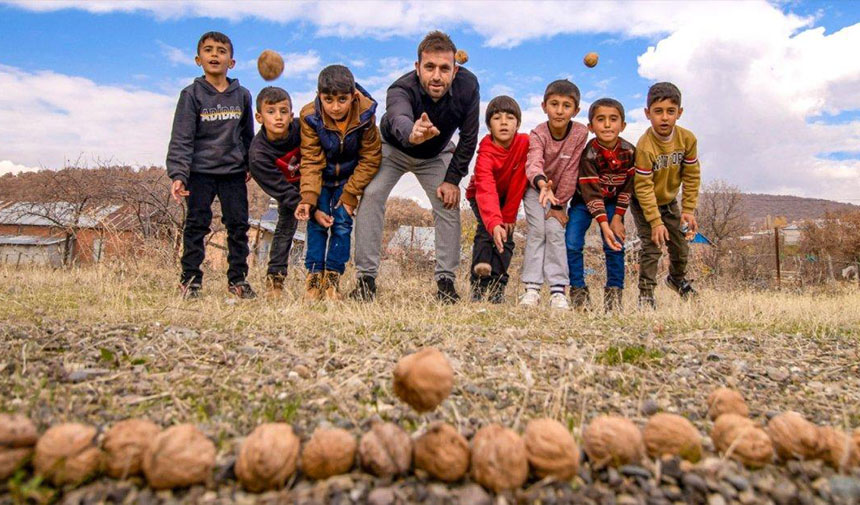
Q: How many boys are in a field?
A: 7